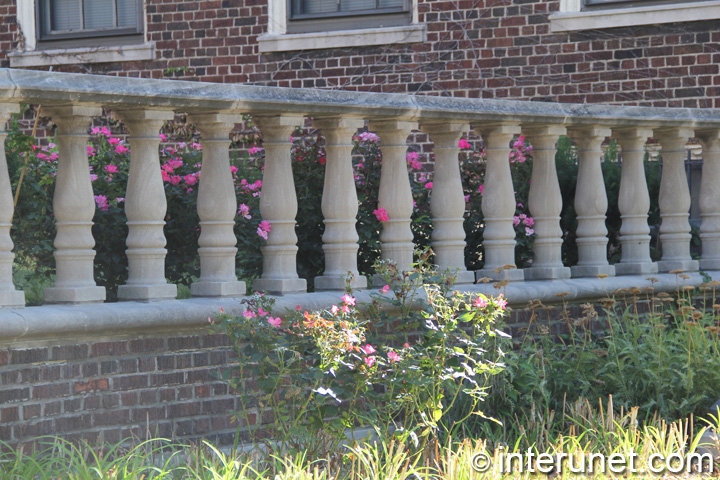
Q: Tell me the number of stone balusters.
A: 14